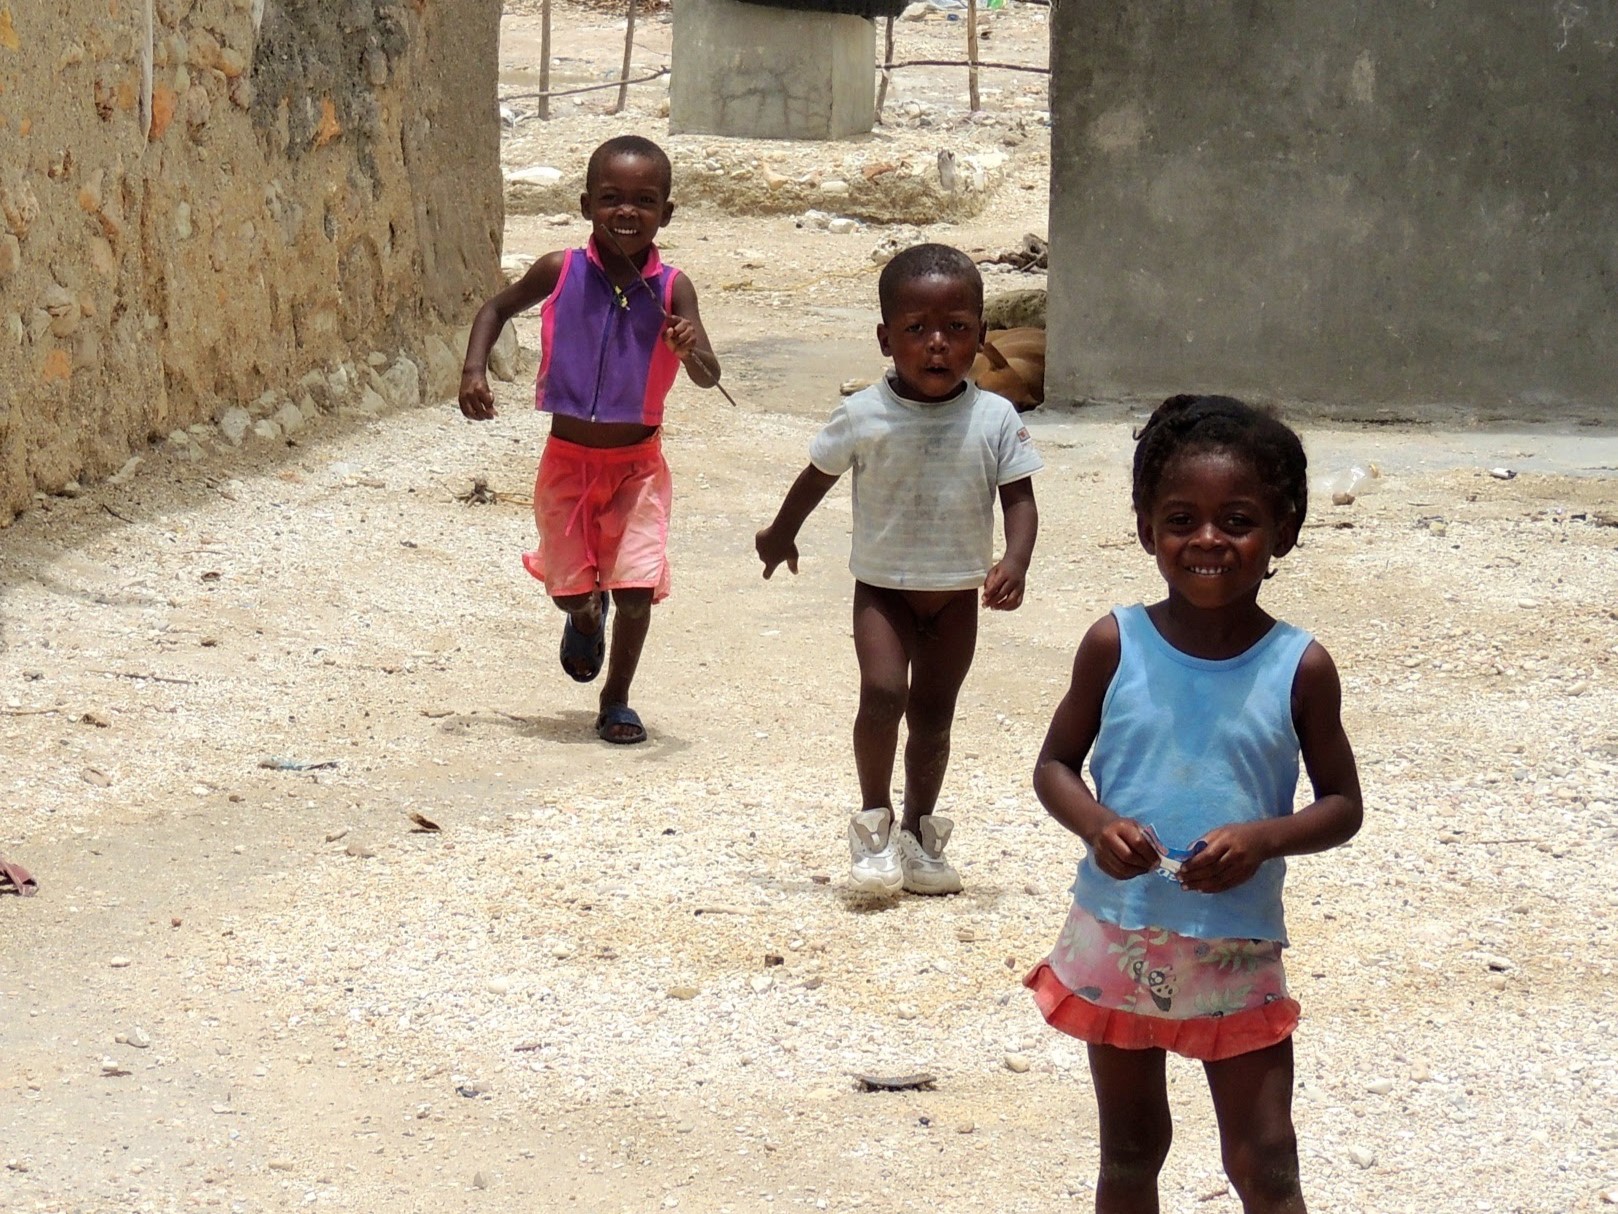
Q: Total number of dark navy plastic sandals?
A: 2